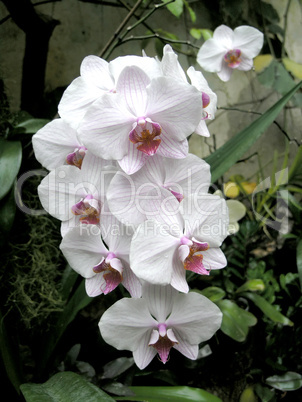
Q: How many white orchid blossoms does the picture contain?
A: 10